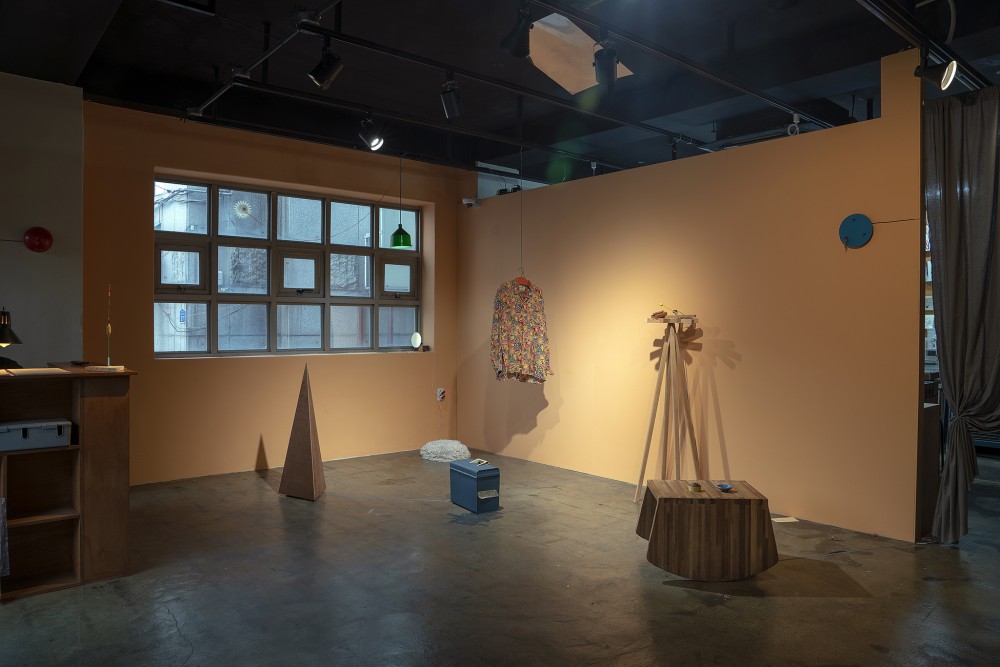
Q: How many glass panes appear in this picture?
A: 15